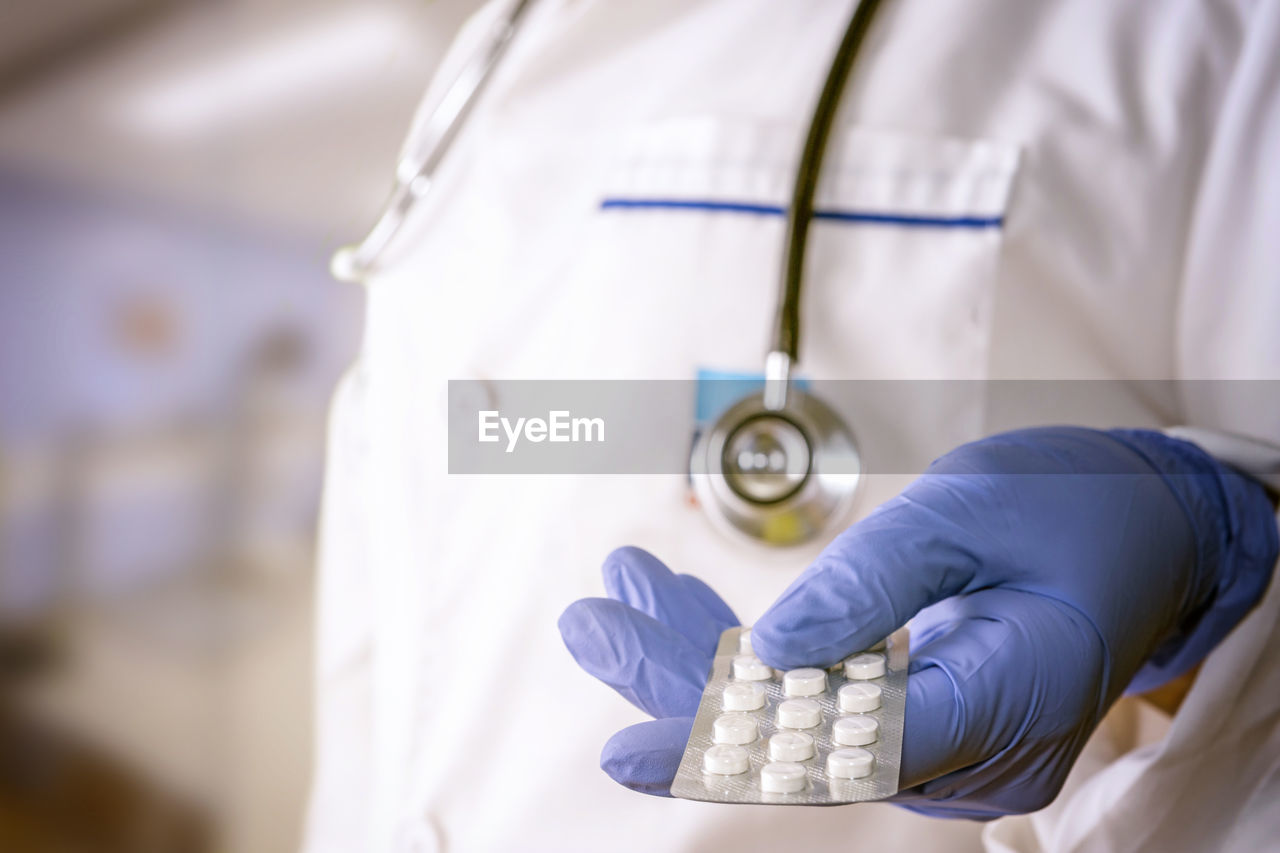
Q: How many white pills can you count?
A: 13